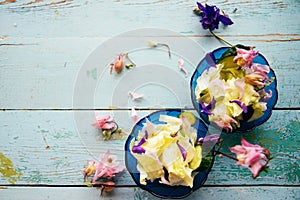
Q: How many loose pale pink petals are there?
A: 3